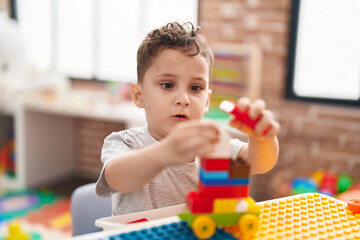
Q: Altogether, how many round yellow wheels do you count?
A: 2